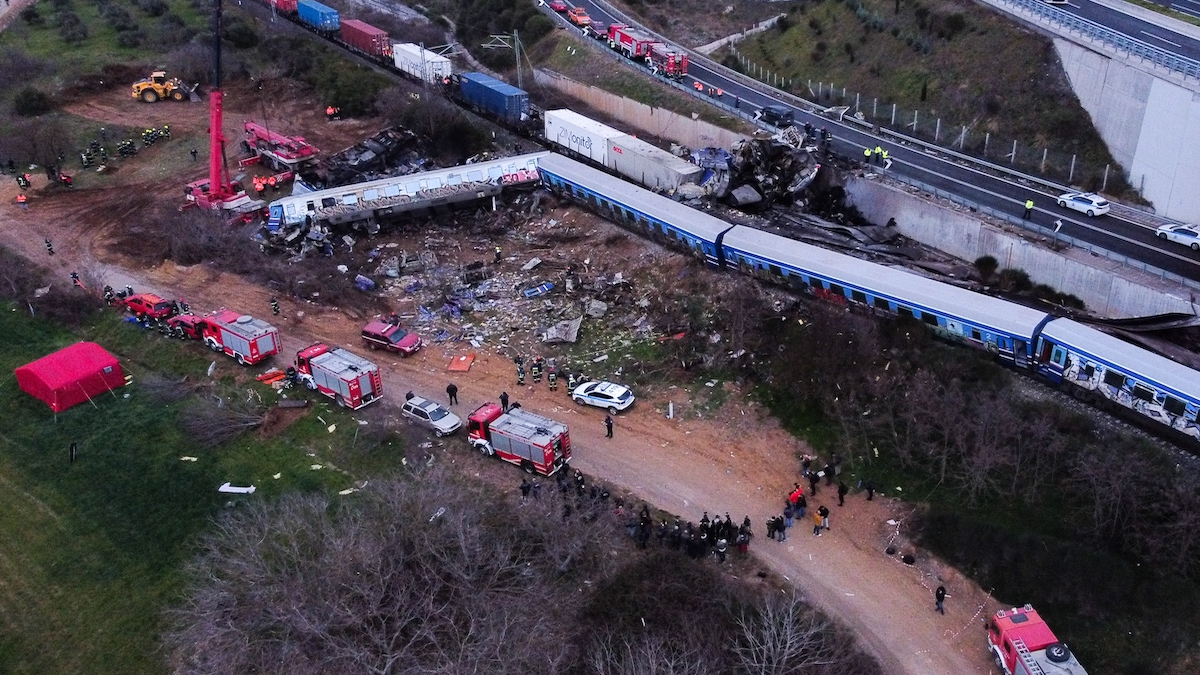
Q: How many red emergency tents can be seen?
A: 1